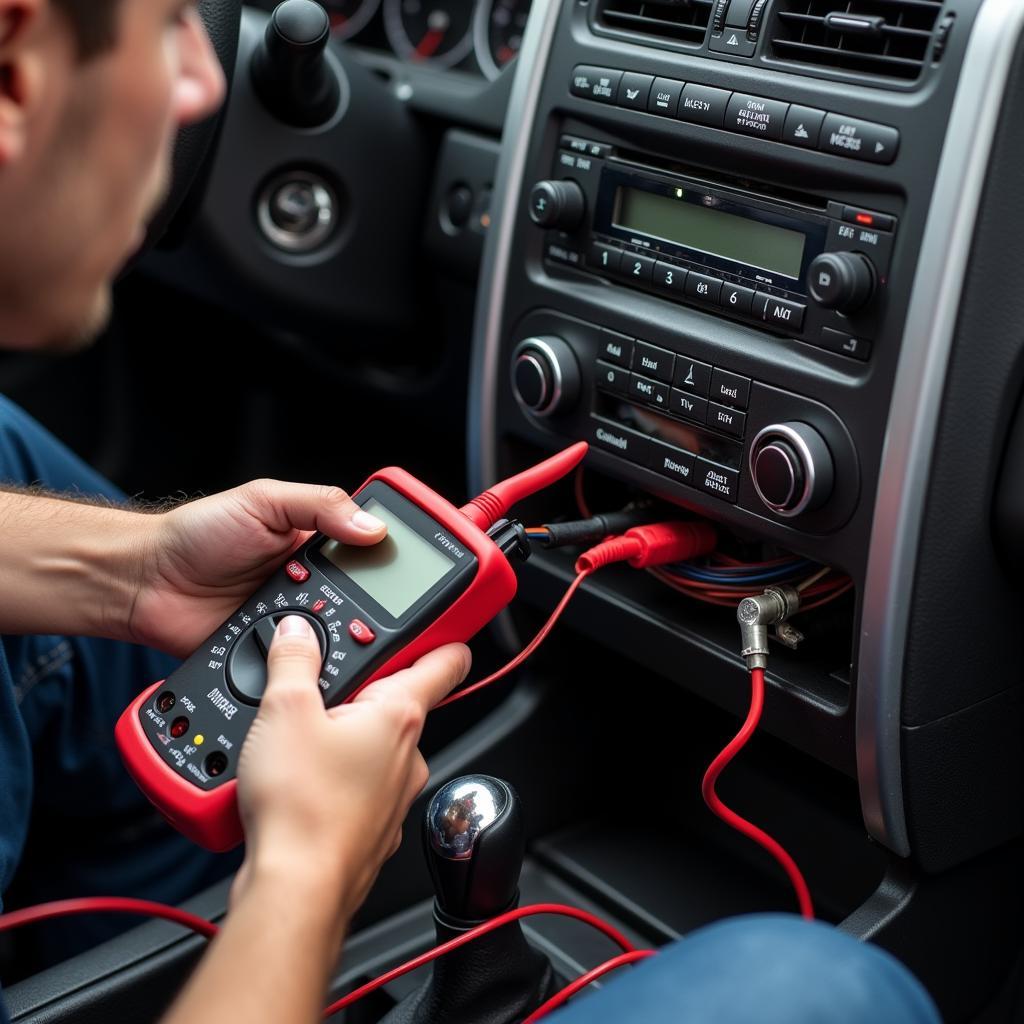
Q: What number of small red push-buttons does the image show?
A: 2